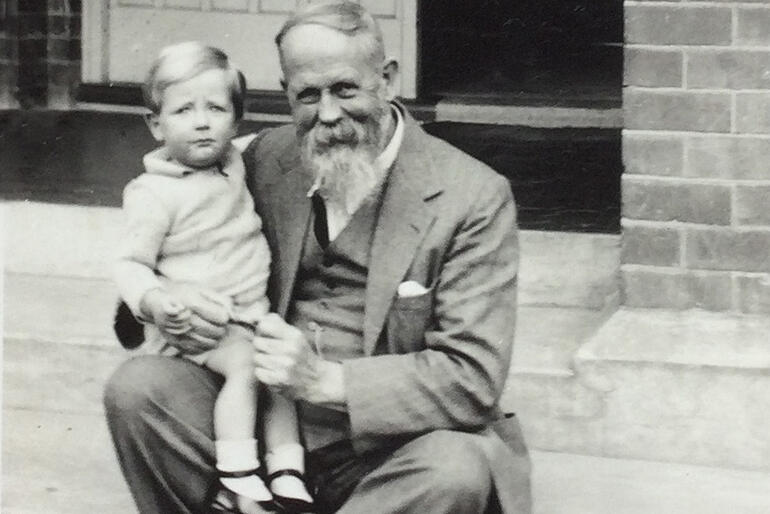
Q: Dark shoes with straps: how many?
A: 2